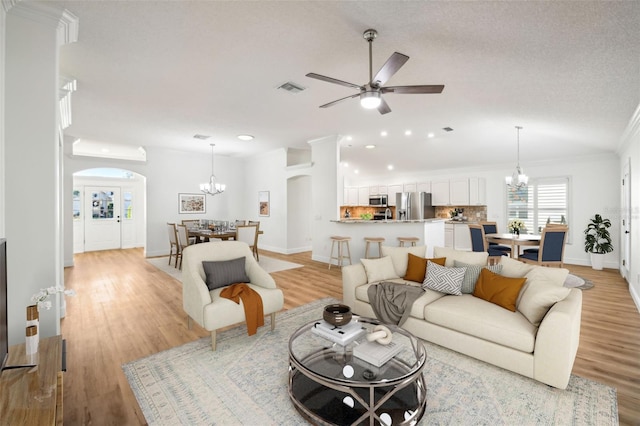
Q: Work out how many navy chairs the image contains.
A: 4